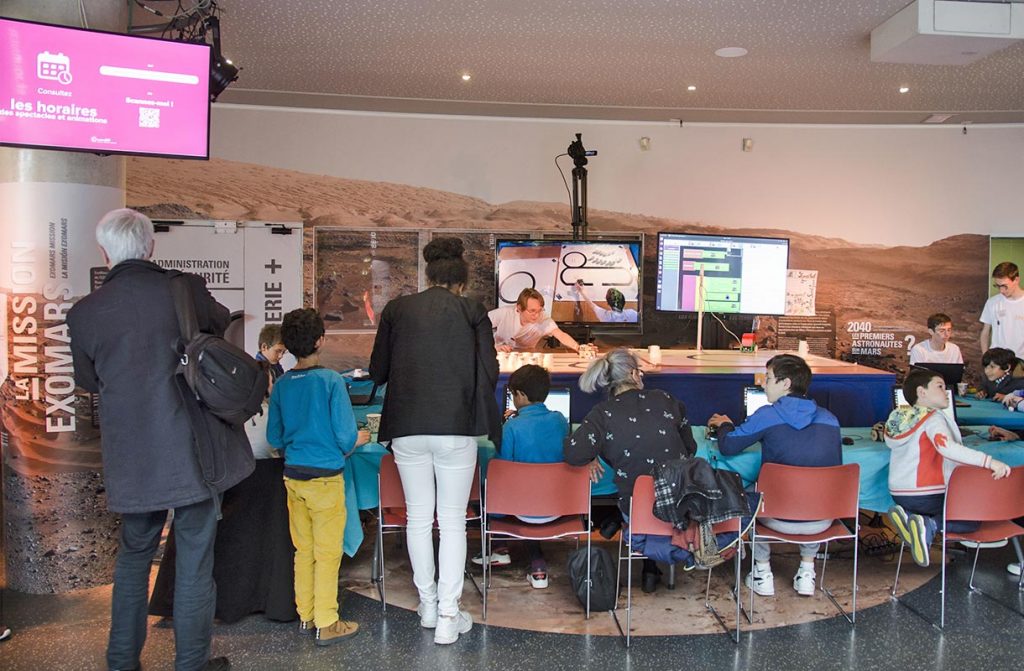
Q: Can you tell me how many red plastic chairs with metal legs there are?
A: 5